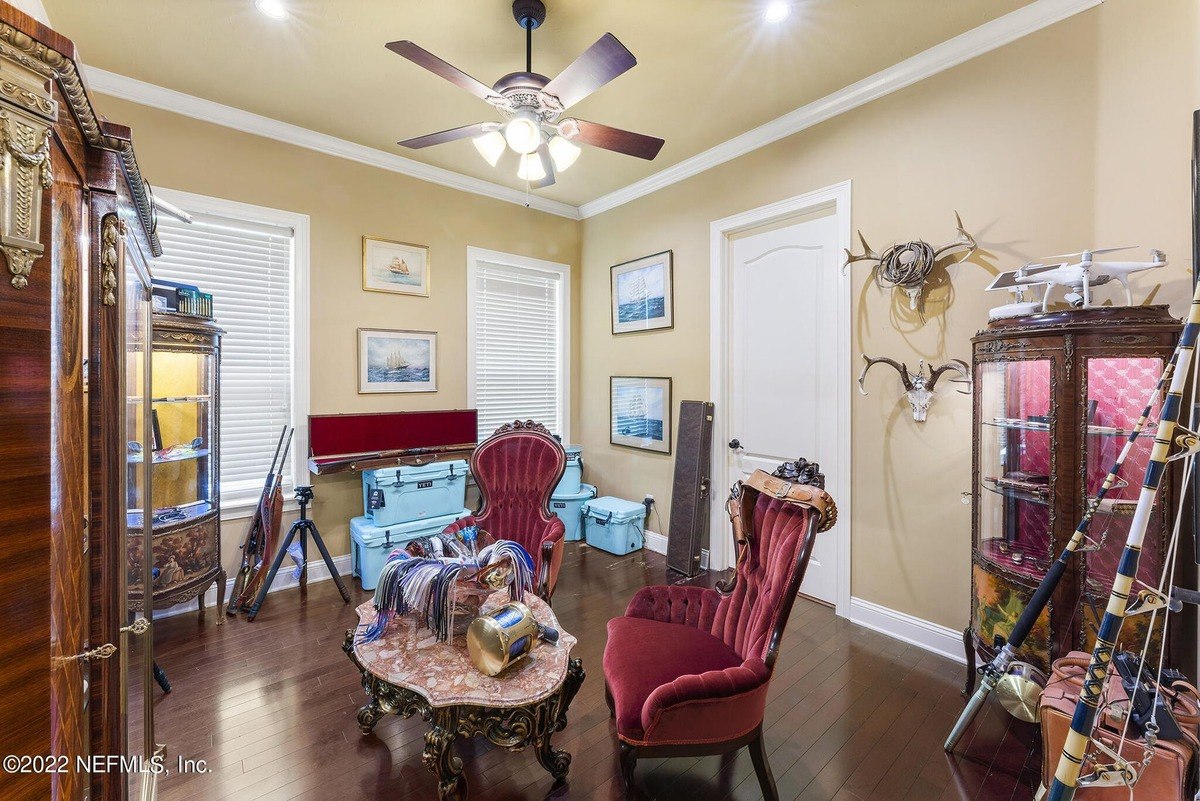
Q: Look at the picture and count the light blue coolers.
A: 5